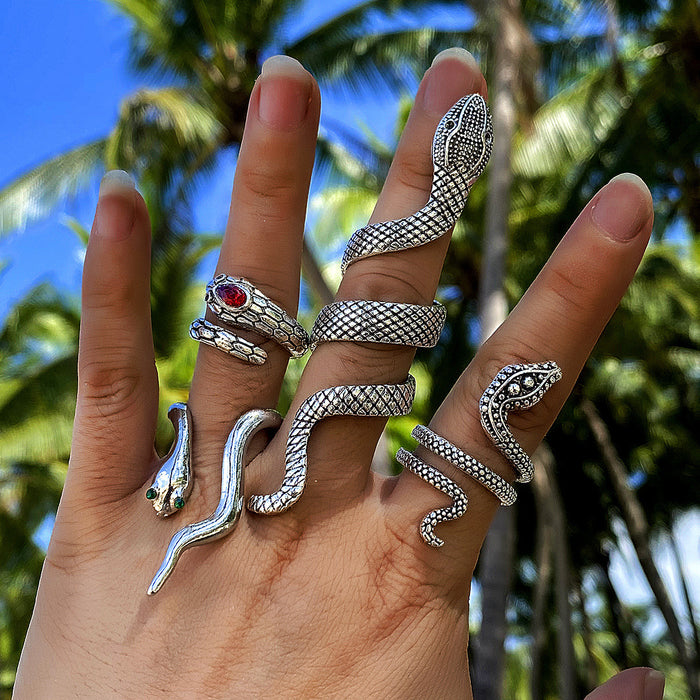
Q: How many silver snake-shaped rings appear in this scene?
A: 4